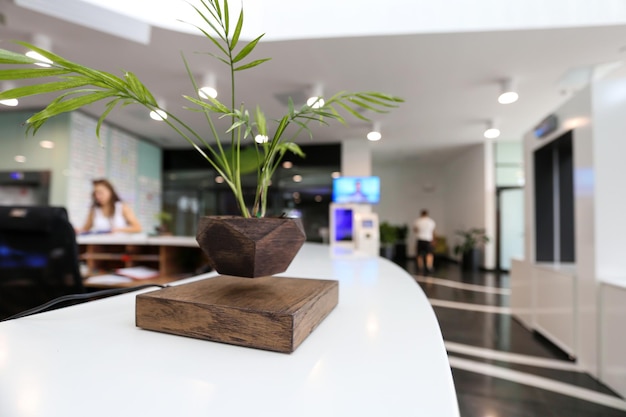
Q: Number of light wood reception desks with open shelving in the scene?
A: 1